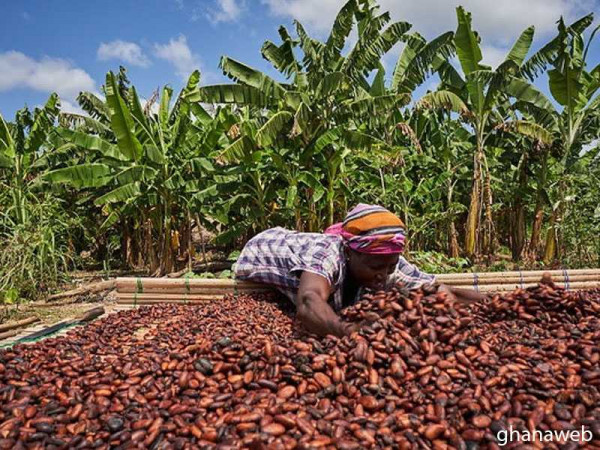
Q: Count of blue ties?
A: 3